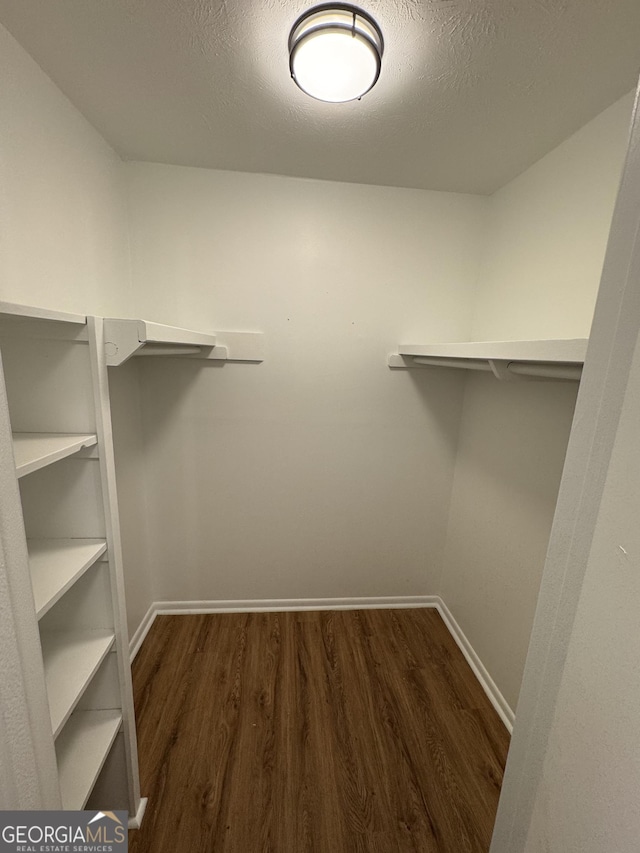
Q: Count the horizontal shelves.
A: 7